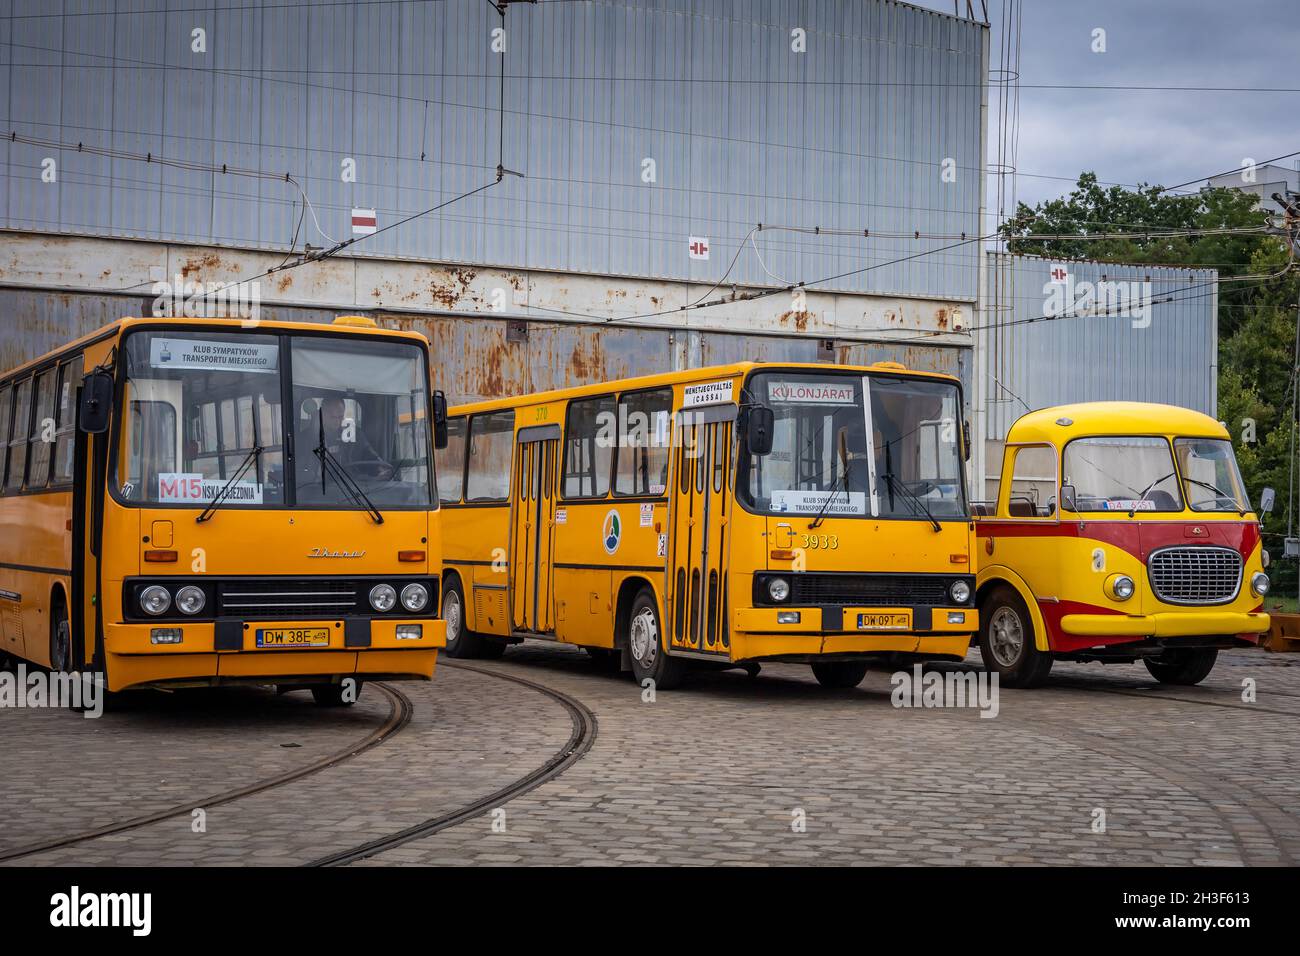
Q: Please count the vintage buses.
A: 3